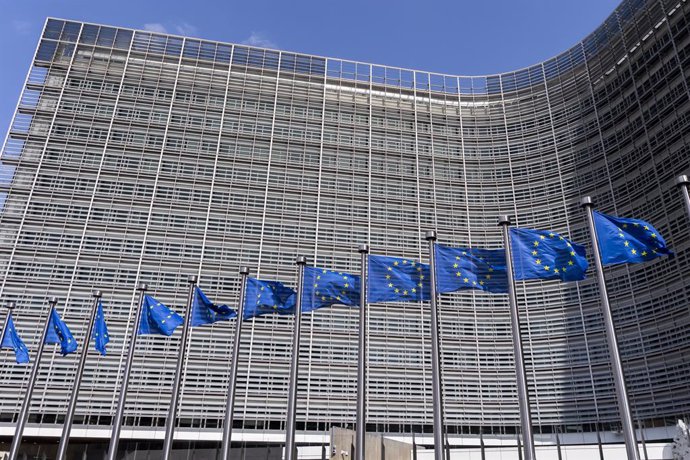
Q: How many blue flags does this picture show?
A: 11